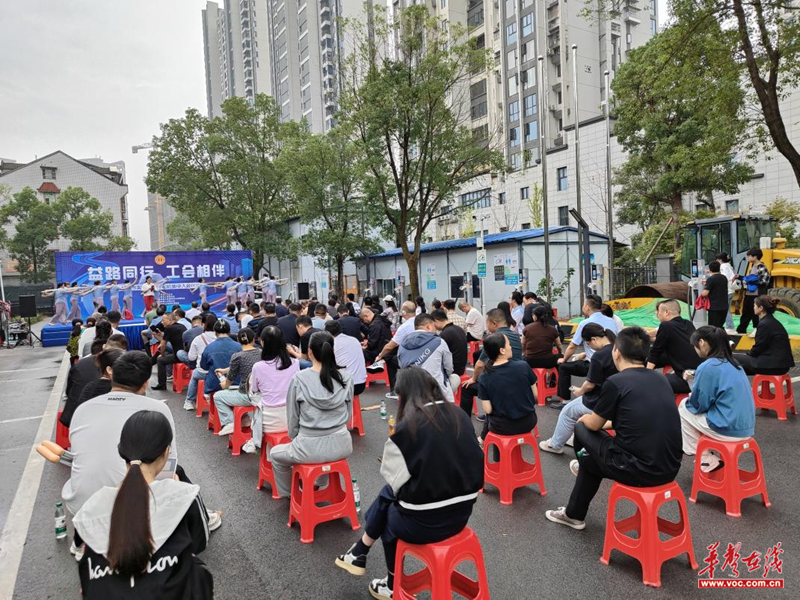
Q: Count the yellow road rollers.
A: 1